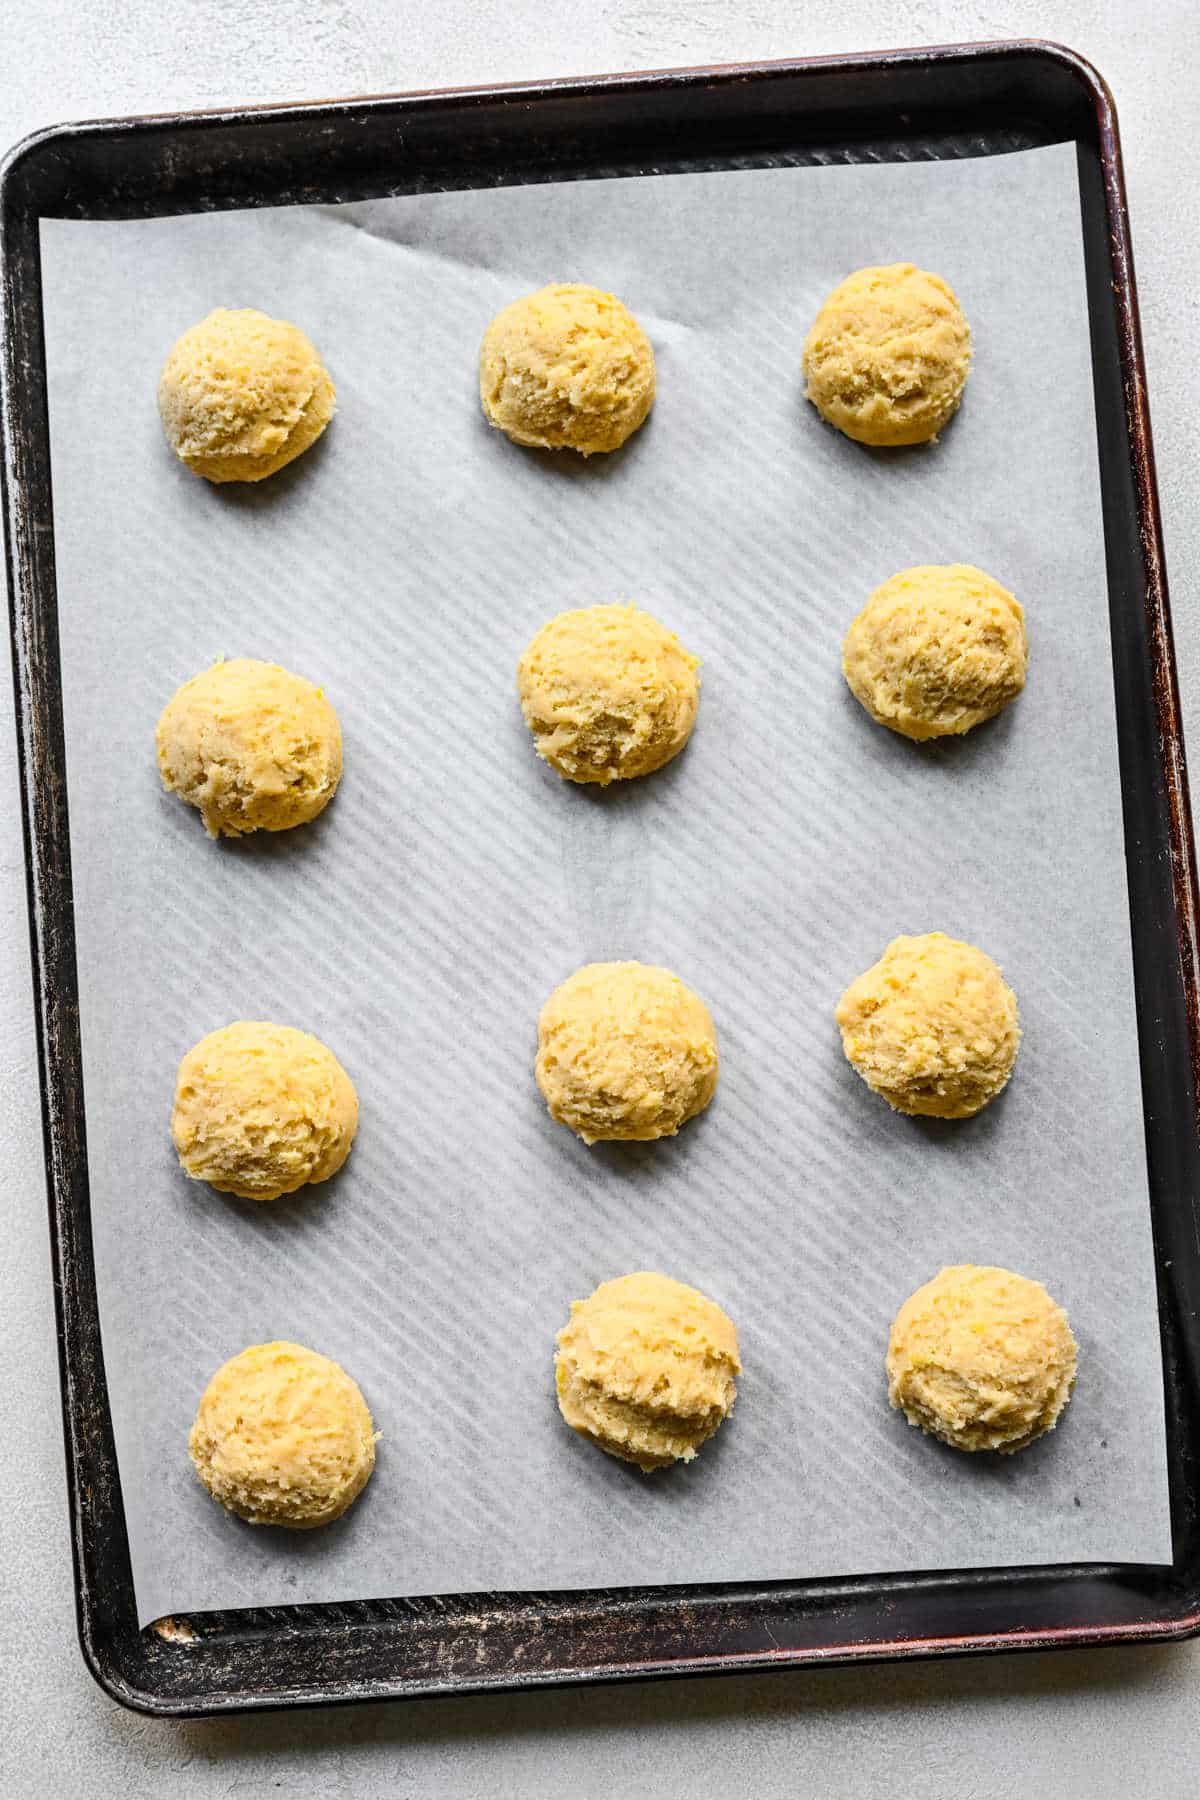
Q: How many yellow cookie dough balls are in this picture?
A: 12